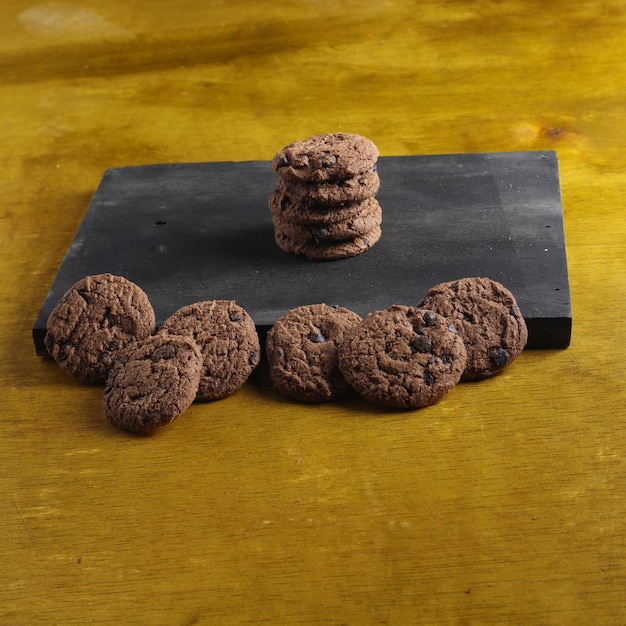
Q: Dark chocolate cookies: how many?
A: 11